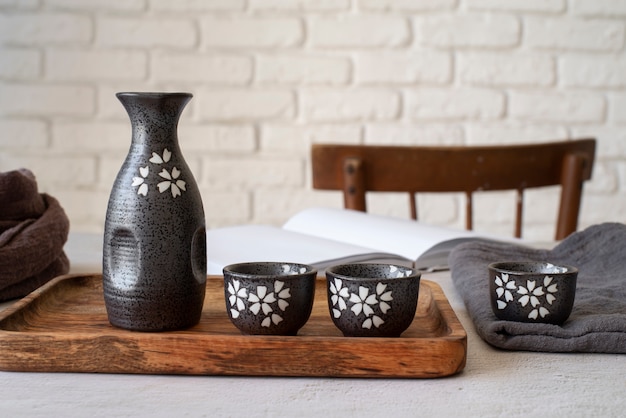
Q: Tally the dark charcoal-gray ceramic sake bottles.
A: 1